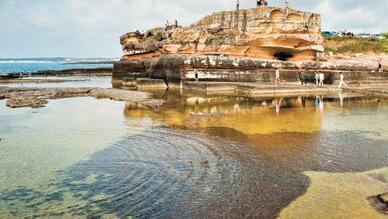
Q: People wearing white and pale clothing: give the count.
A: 4